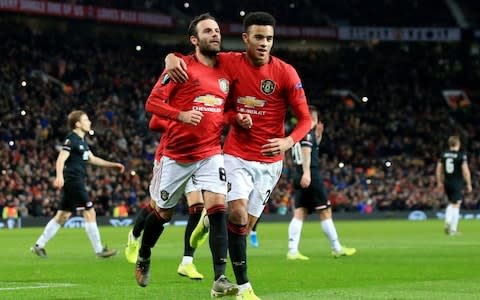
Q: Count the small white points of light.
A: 11